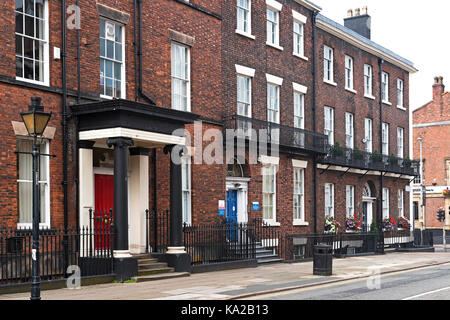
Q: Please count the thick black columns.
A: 2